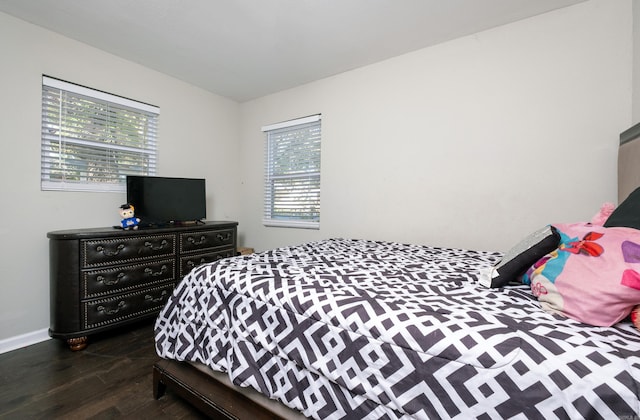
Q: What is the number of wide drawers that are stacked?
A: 3